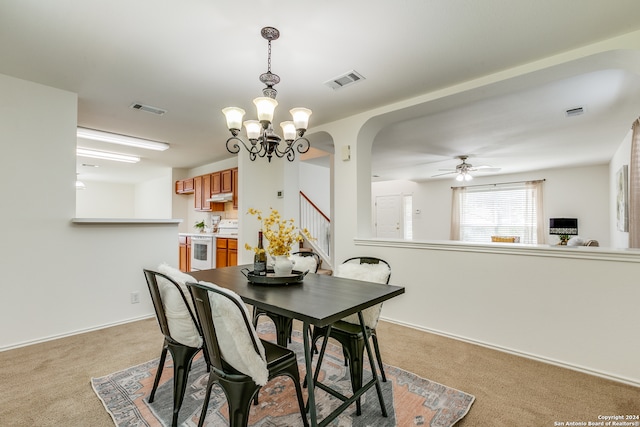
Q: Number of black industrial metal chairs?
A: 4